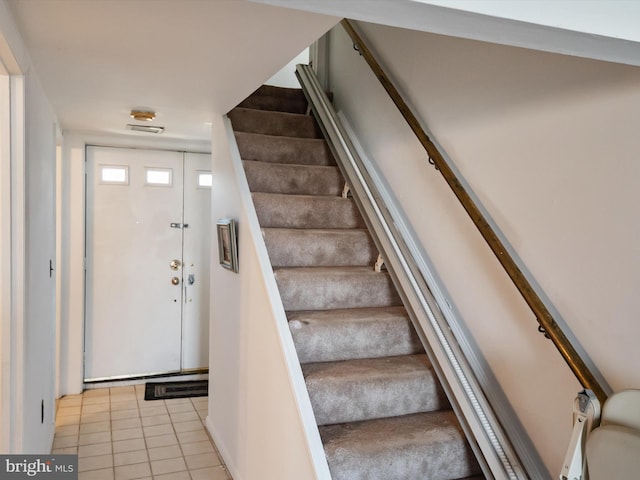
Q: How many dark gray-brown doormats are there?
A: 1